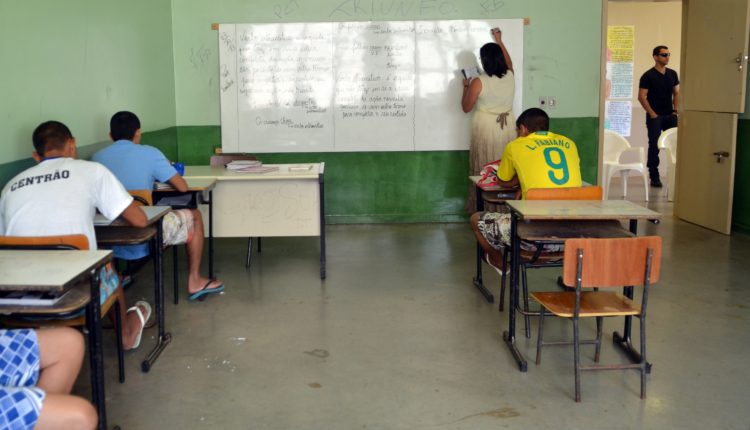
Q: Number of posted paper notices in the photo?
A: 3